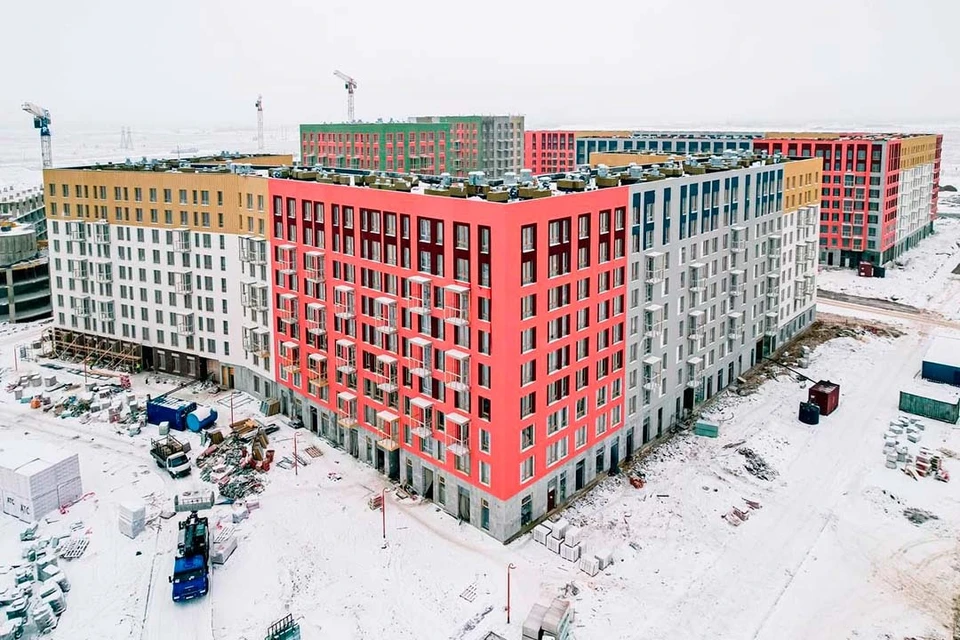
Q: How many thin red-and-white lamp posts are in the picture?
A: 6